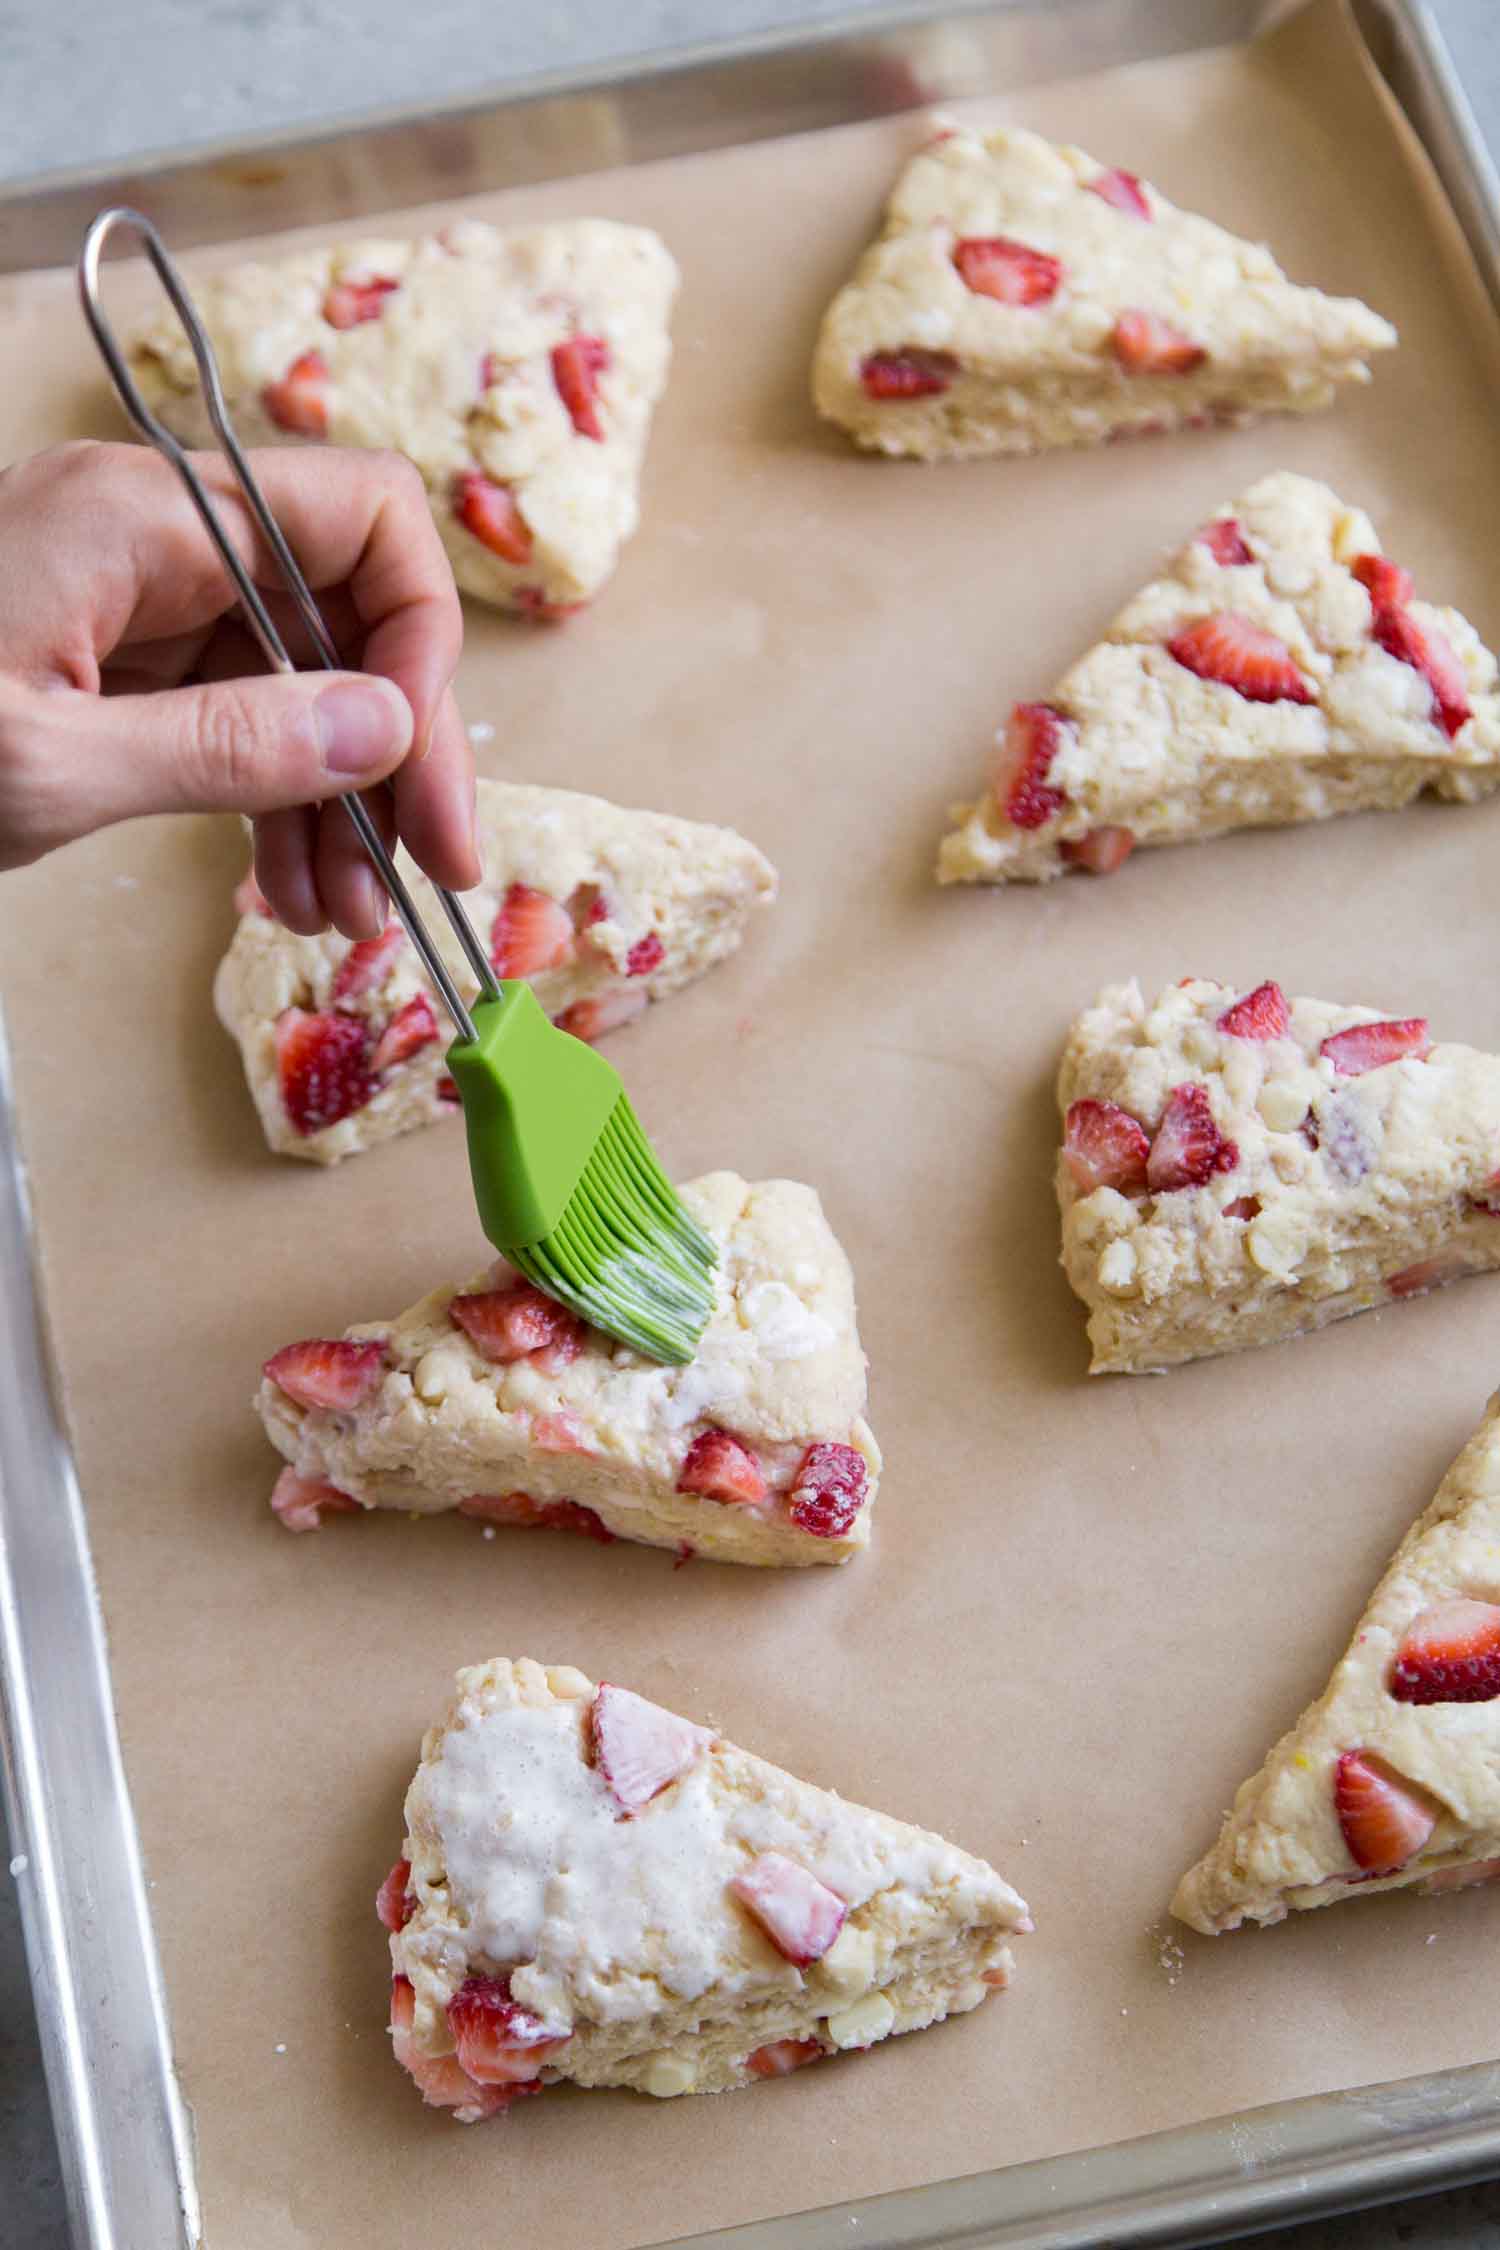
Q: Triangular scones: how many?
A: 8